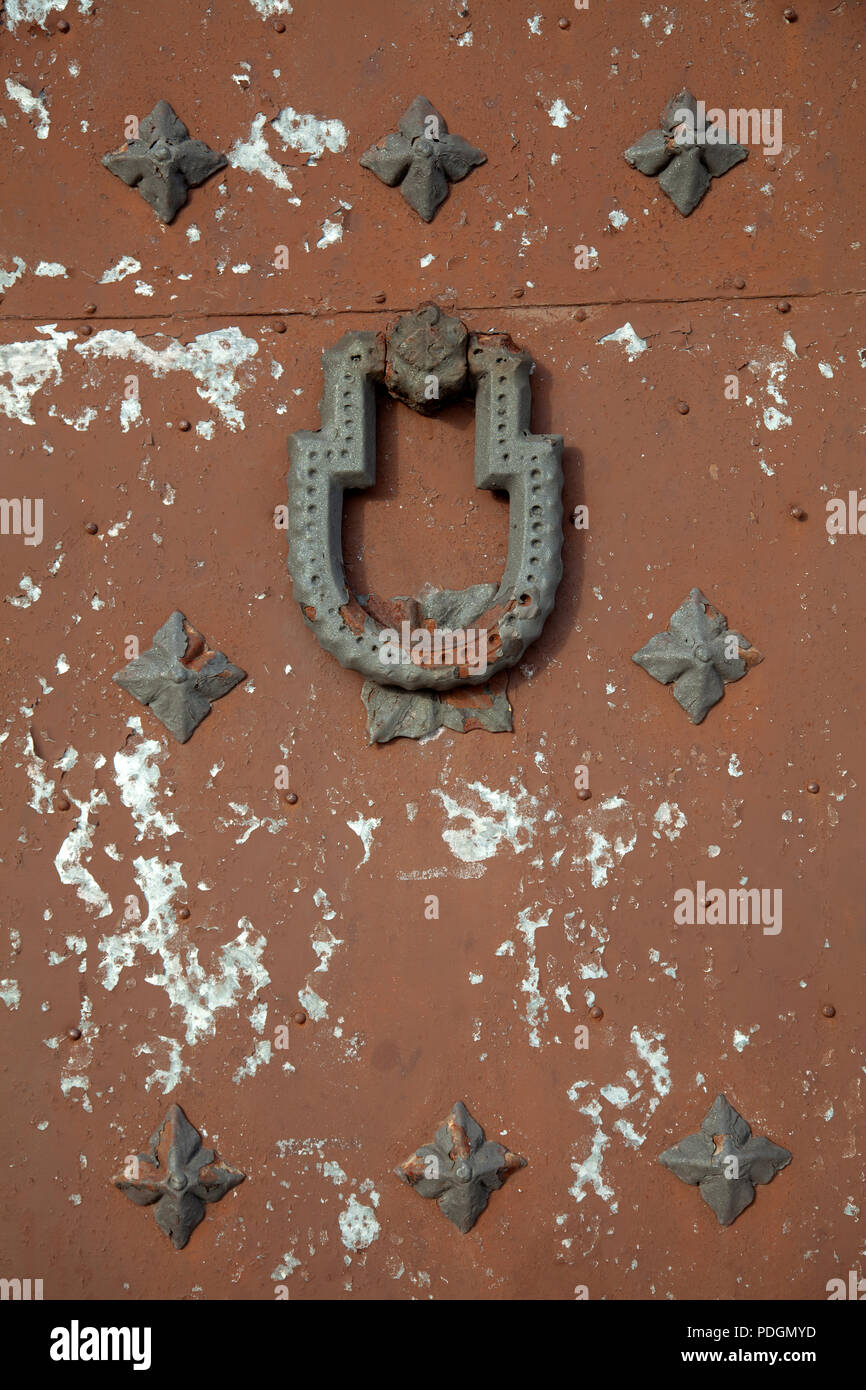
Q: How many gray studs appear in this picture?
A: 8